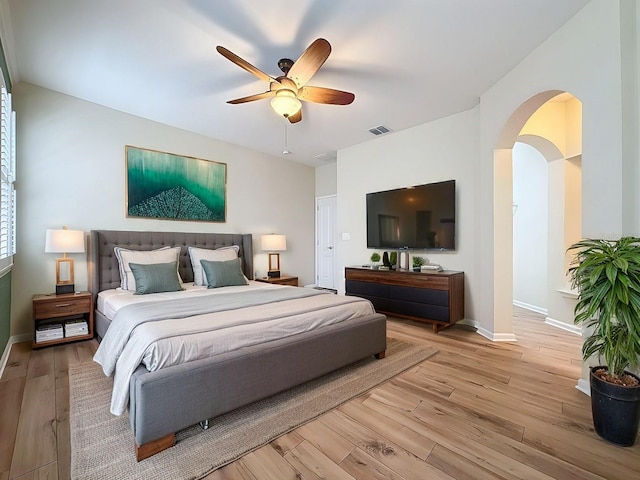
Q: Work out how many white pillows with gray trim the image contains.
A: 2